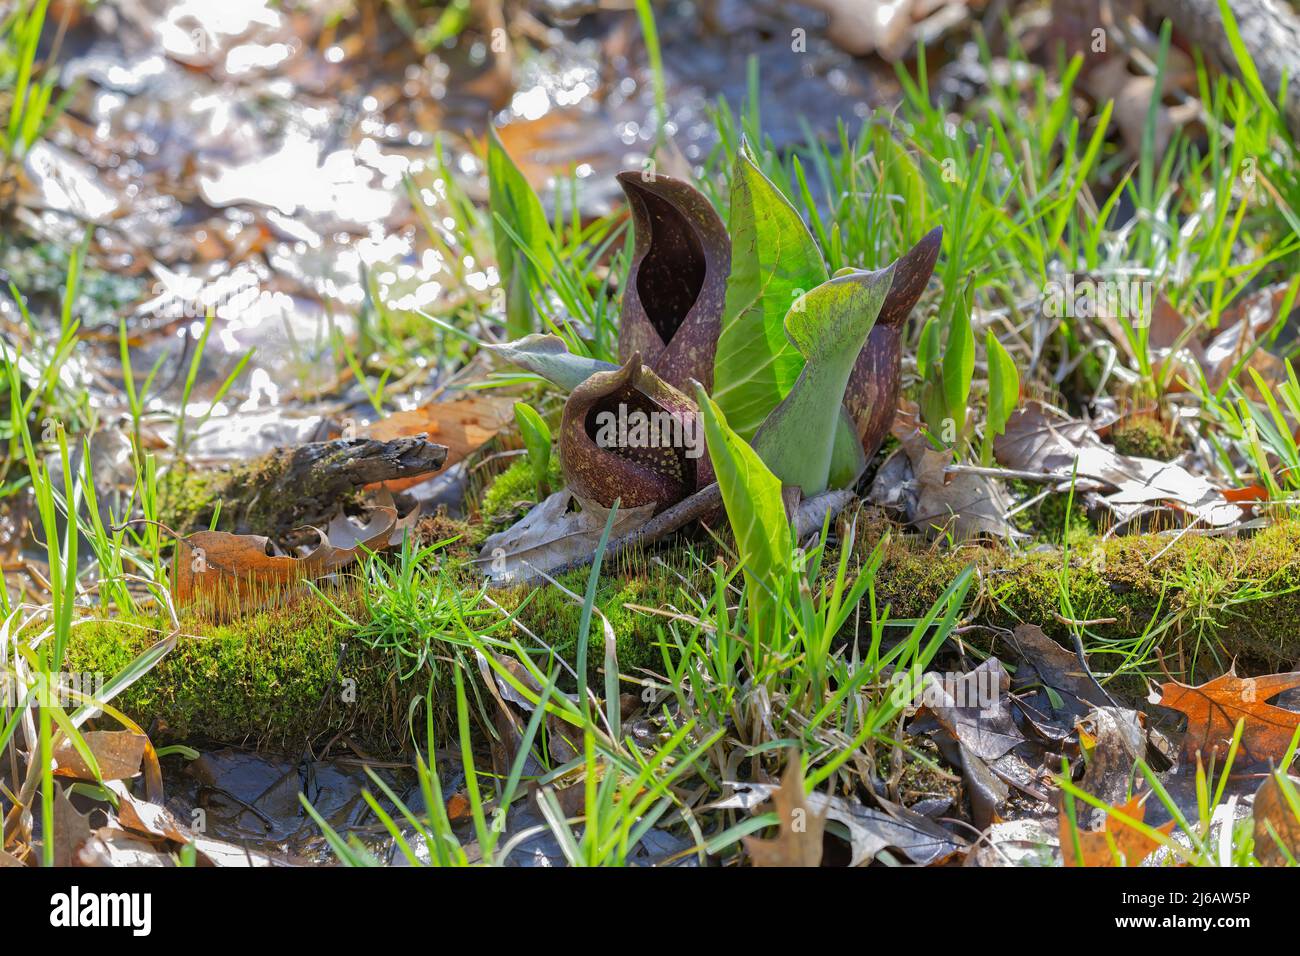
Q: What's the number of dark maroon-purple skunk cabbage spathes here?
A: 3